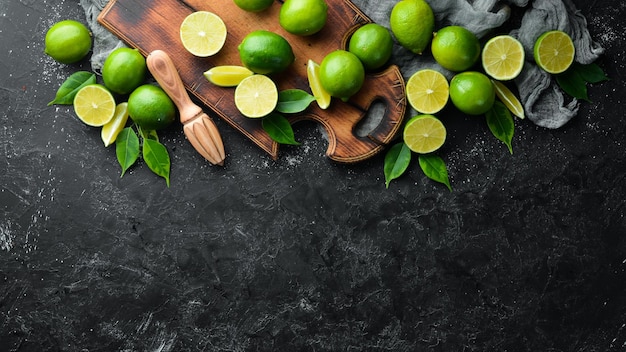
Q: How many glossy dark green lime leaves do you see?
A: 10